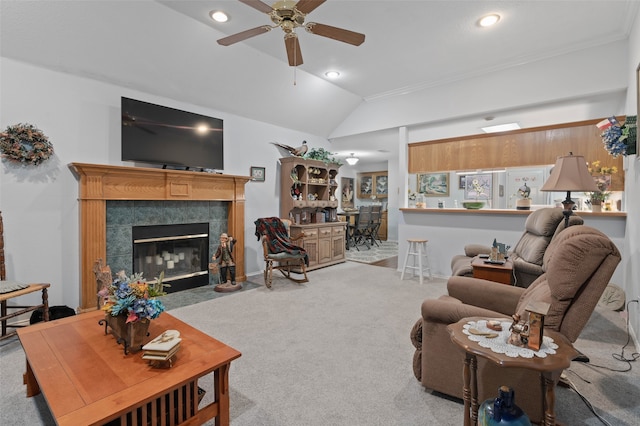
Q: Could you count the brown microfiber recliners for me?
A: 2